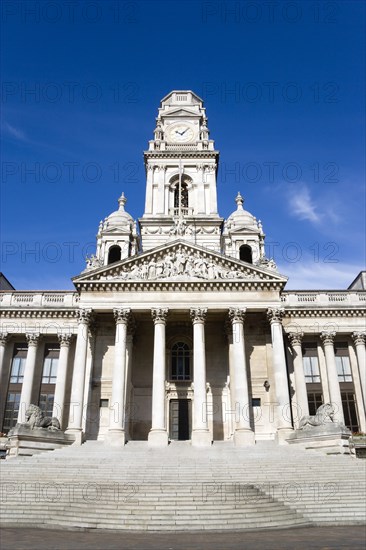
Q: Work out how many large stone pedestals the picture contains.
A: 2